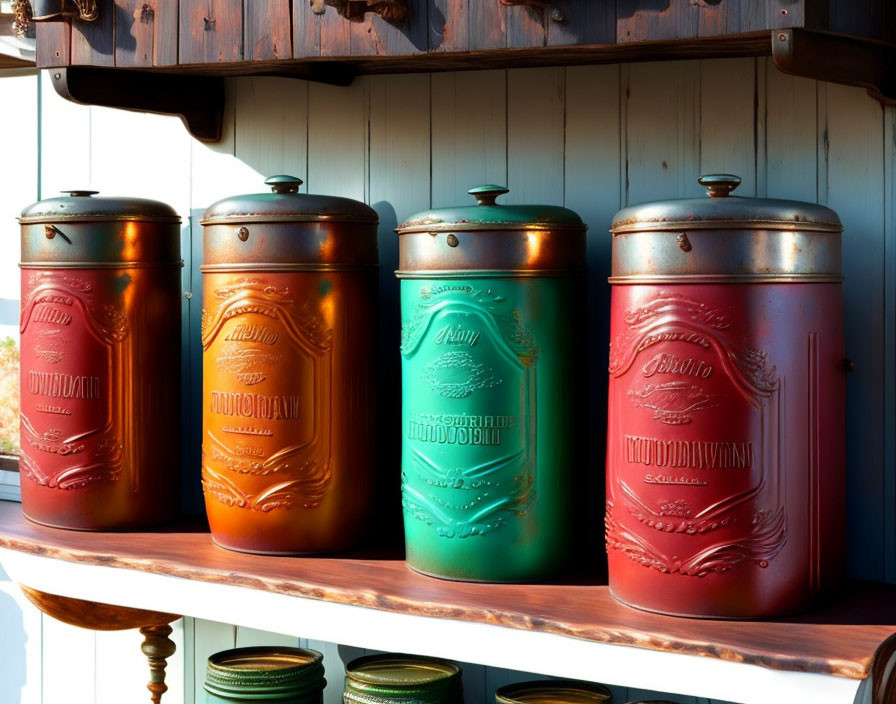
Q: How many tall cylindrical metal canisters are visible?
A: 4